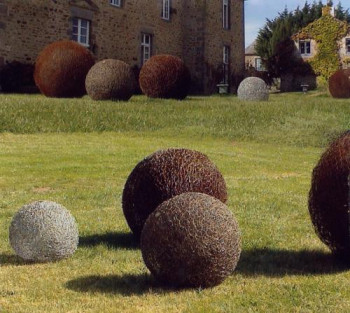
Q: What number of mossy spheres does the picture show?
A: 9